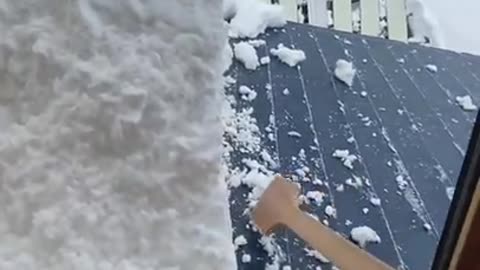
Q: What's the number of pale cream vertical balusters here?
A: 5